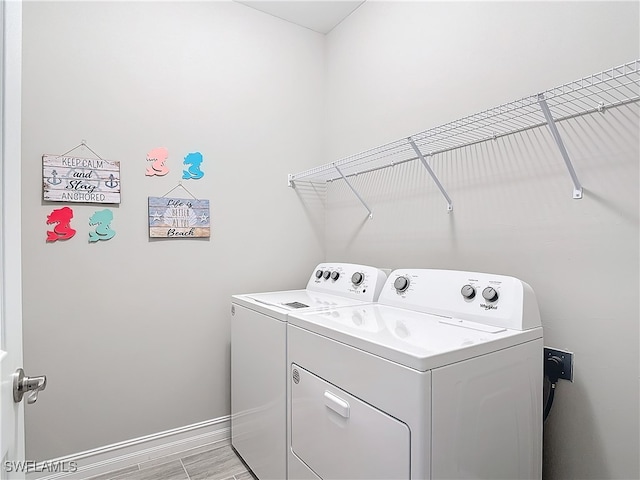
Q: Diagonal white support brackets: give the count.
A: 3